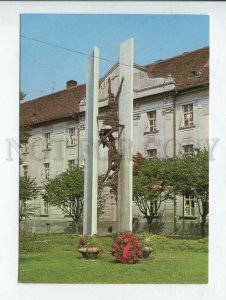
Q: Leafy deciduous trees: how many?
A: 4